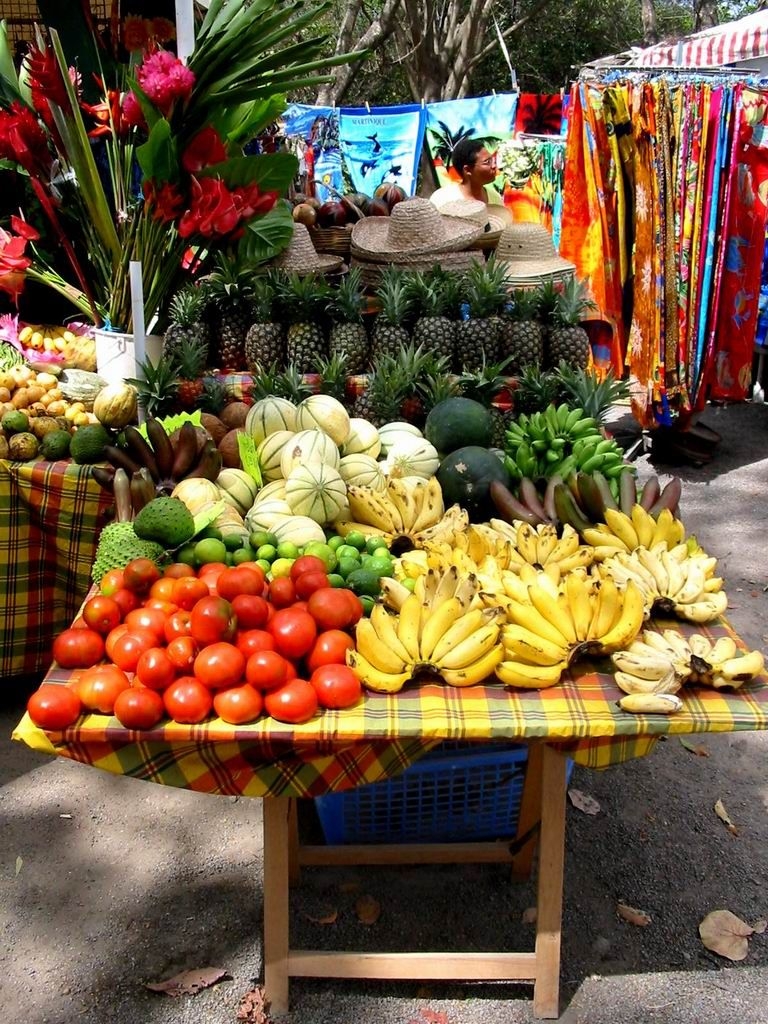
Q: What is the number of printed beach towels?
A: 4